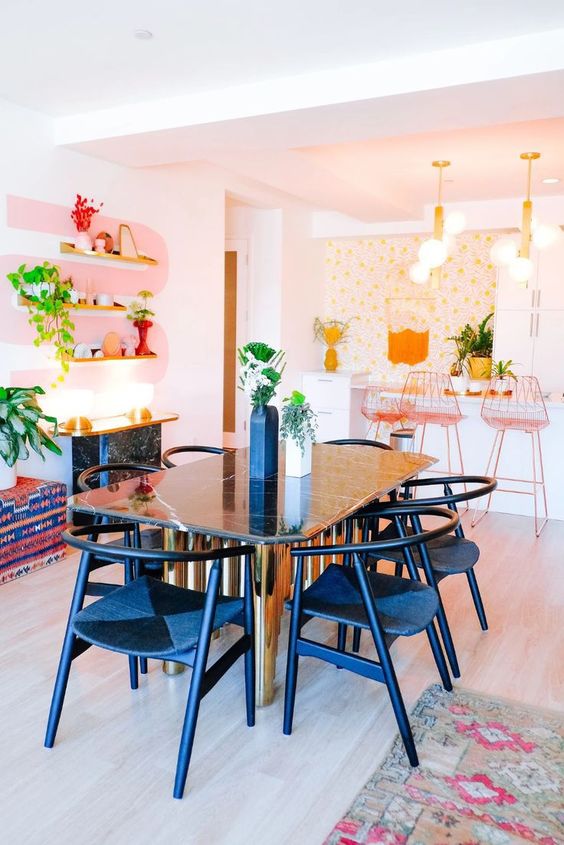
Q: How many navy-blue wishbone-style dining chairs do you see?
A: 6